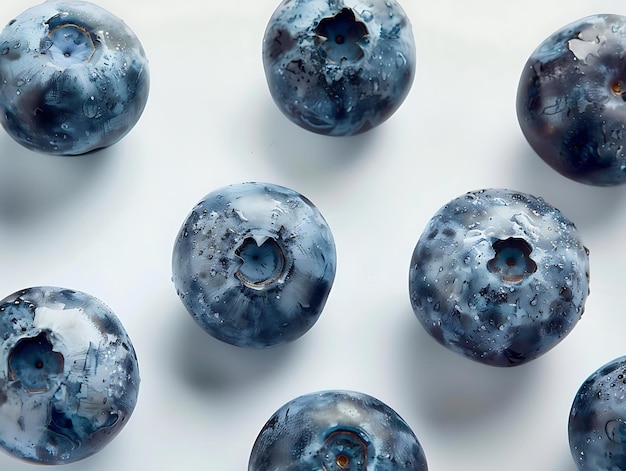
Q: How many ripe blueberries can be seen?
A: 8